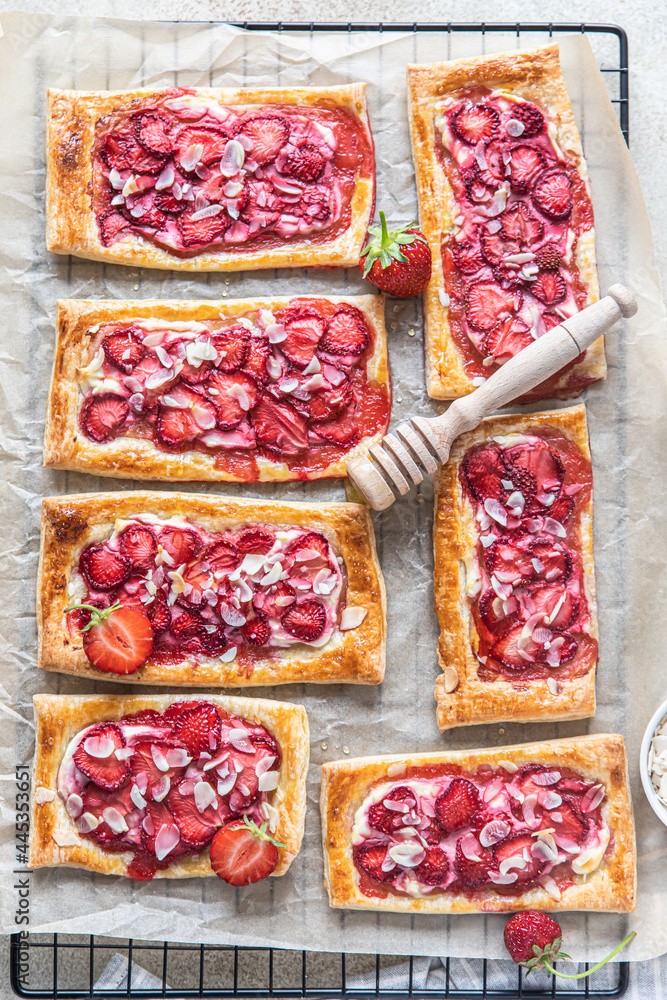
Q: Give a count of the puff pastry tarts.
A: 7